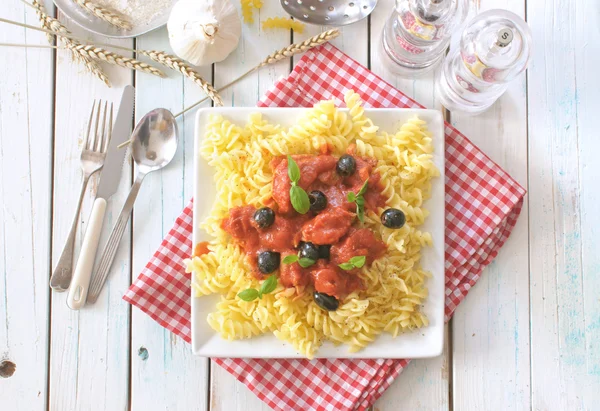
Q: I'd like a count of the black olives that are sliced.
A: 0